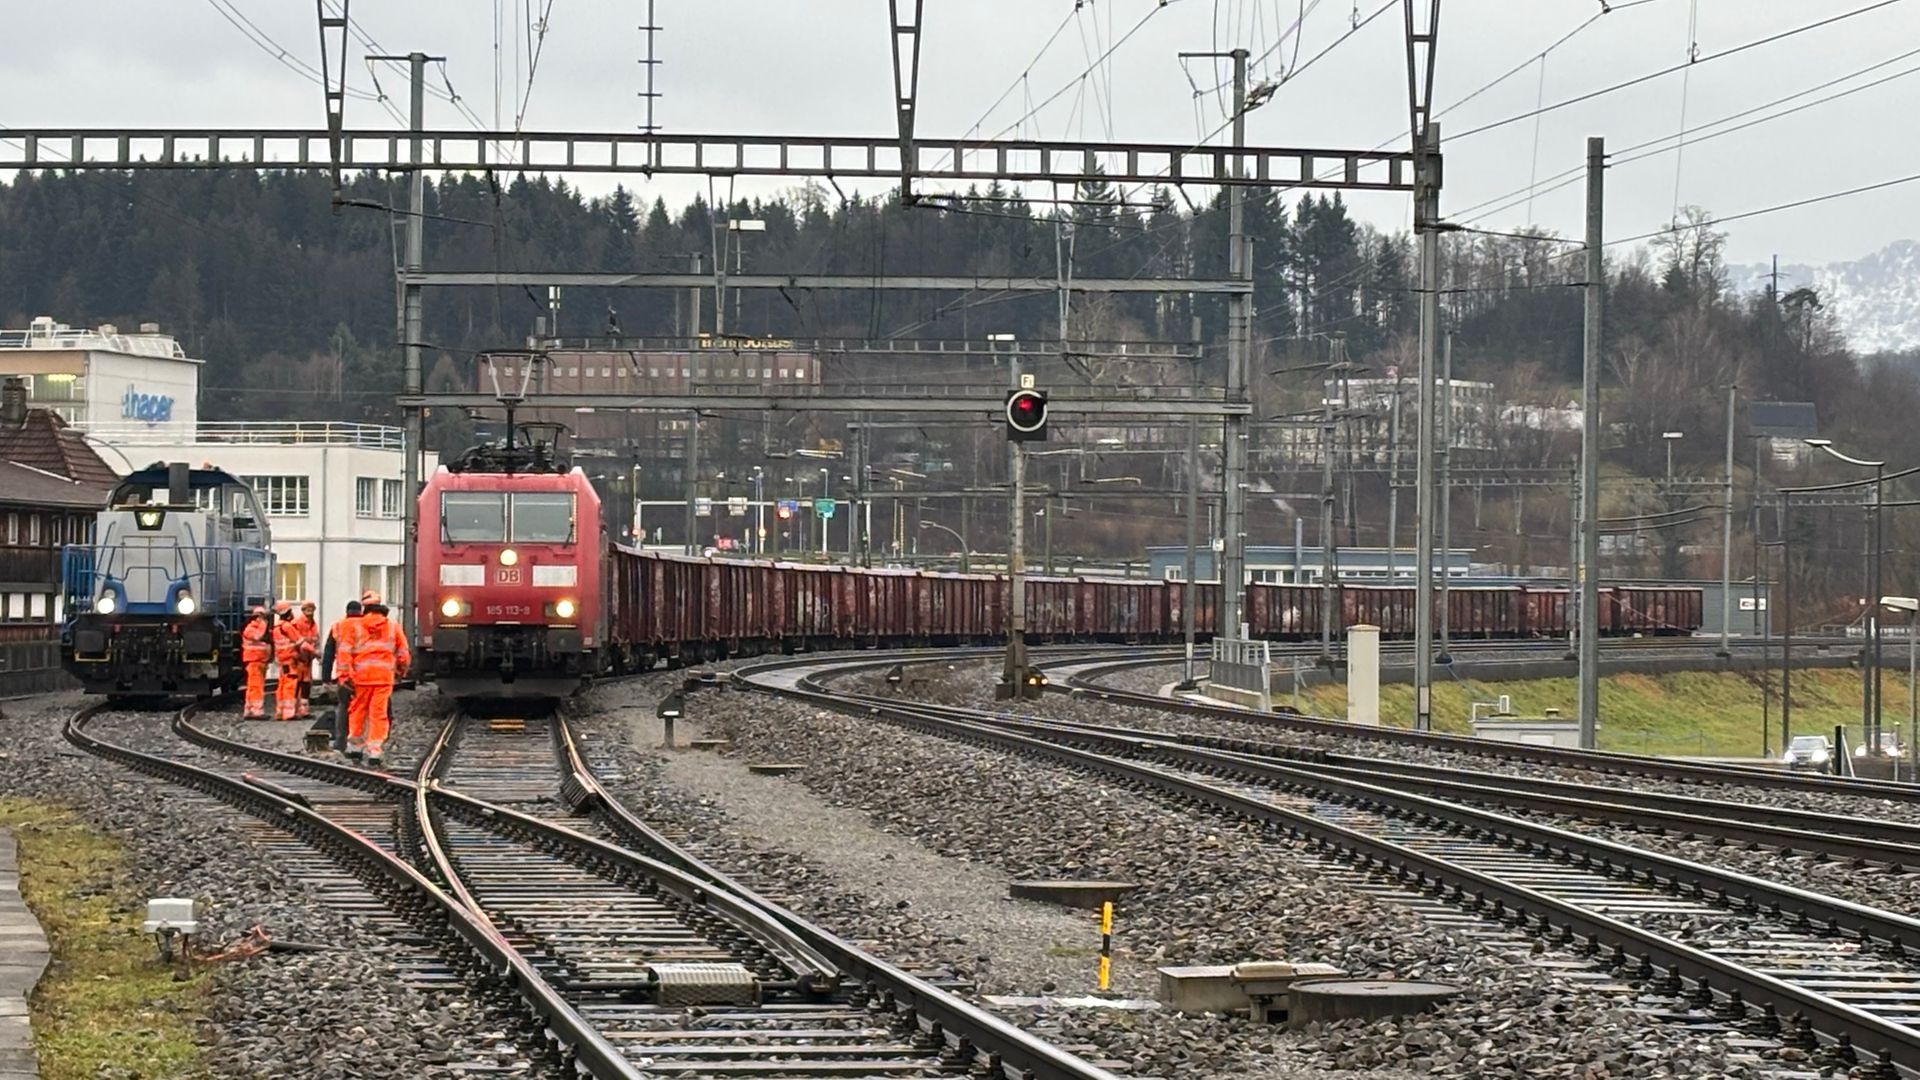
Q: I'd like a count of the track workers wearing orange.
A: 5